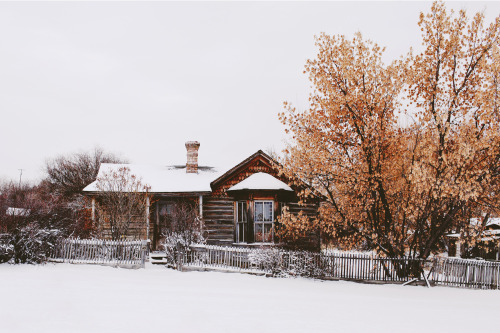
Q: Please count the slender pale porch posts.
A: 3